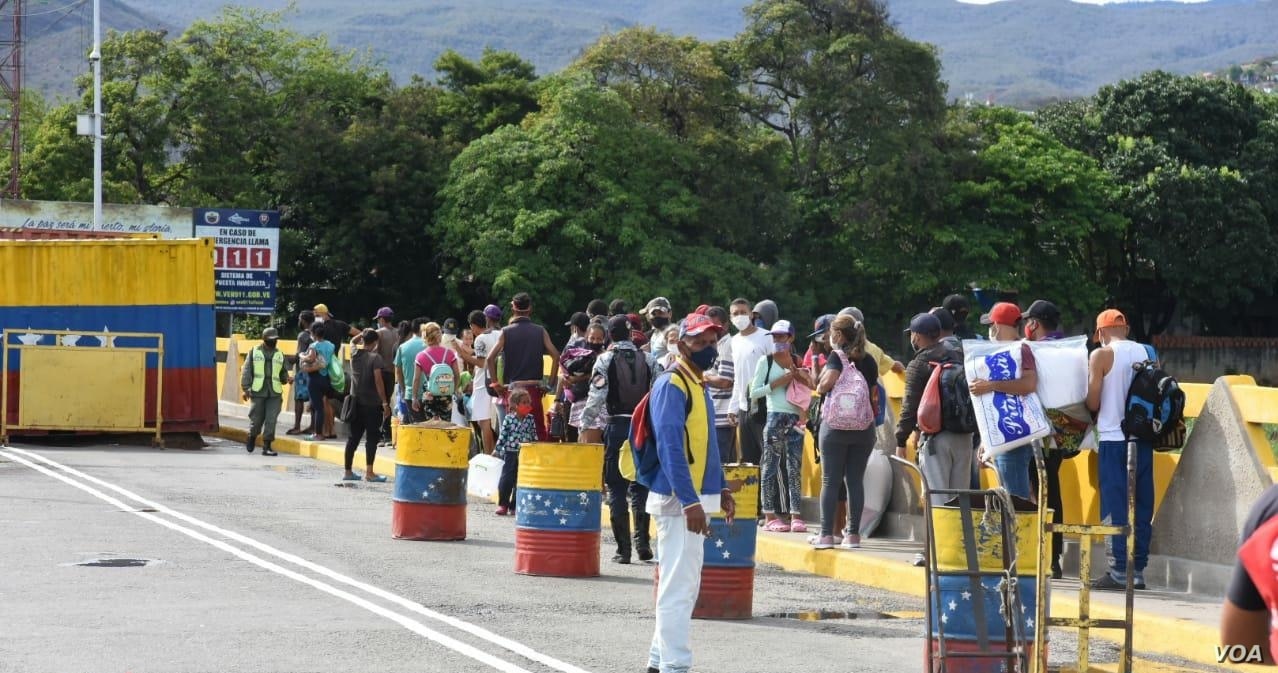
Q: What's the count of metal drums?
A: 4